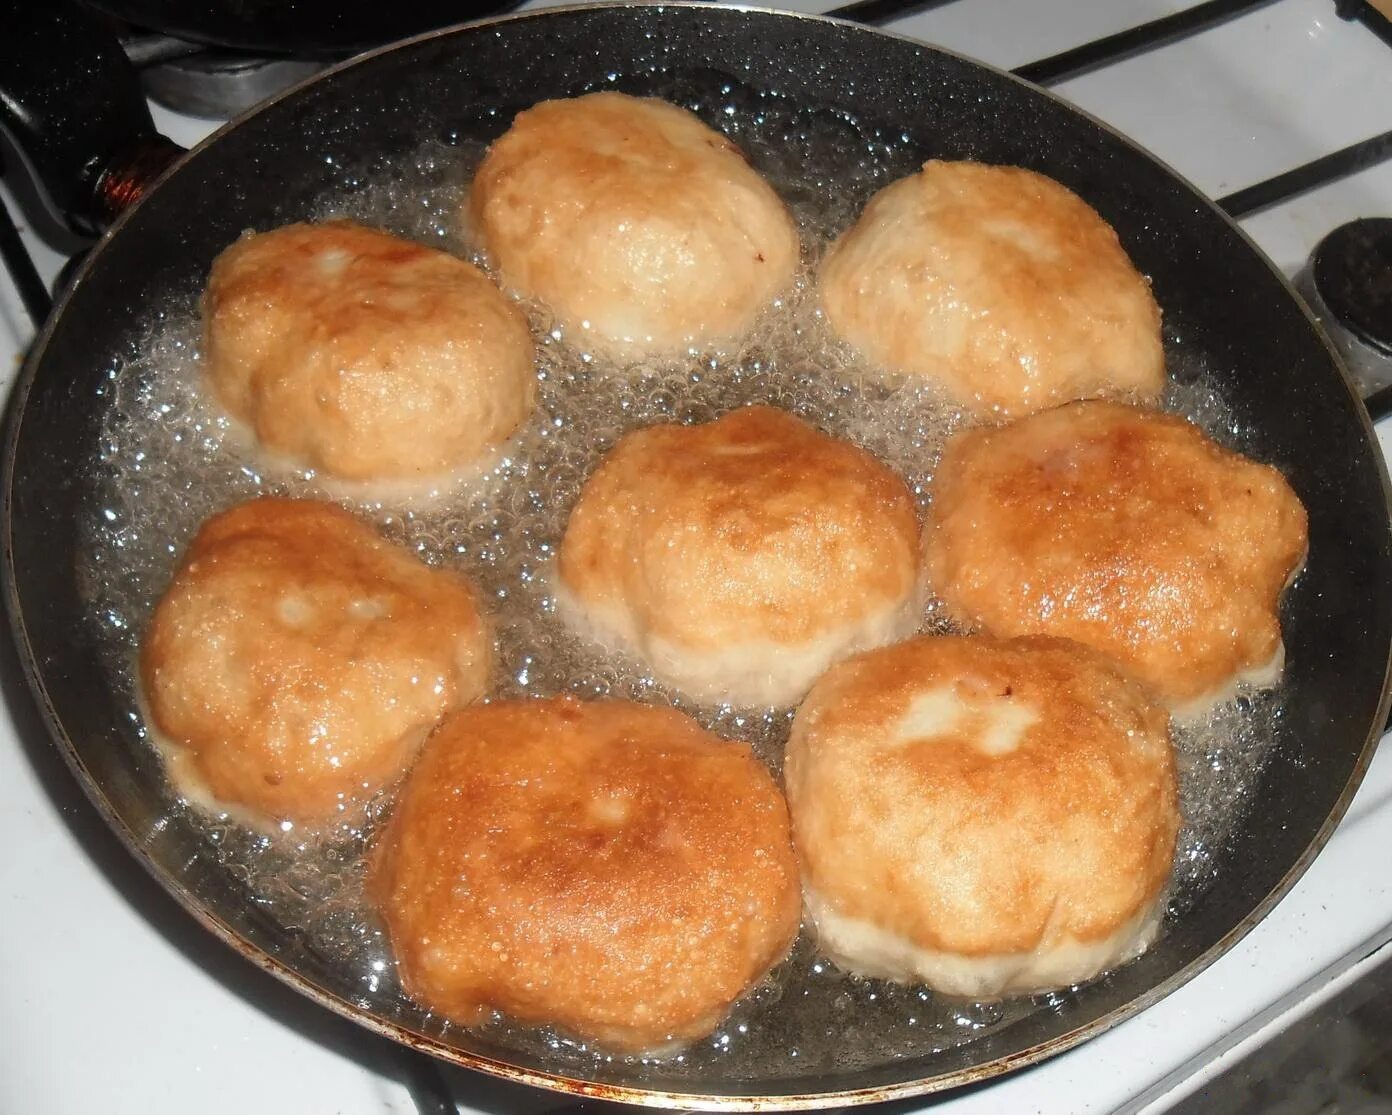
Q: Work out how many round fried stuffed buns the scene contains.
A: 8